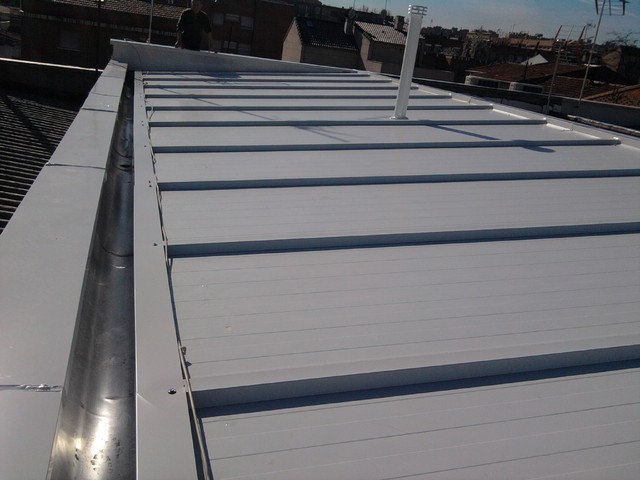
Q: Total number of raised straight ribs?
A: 10